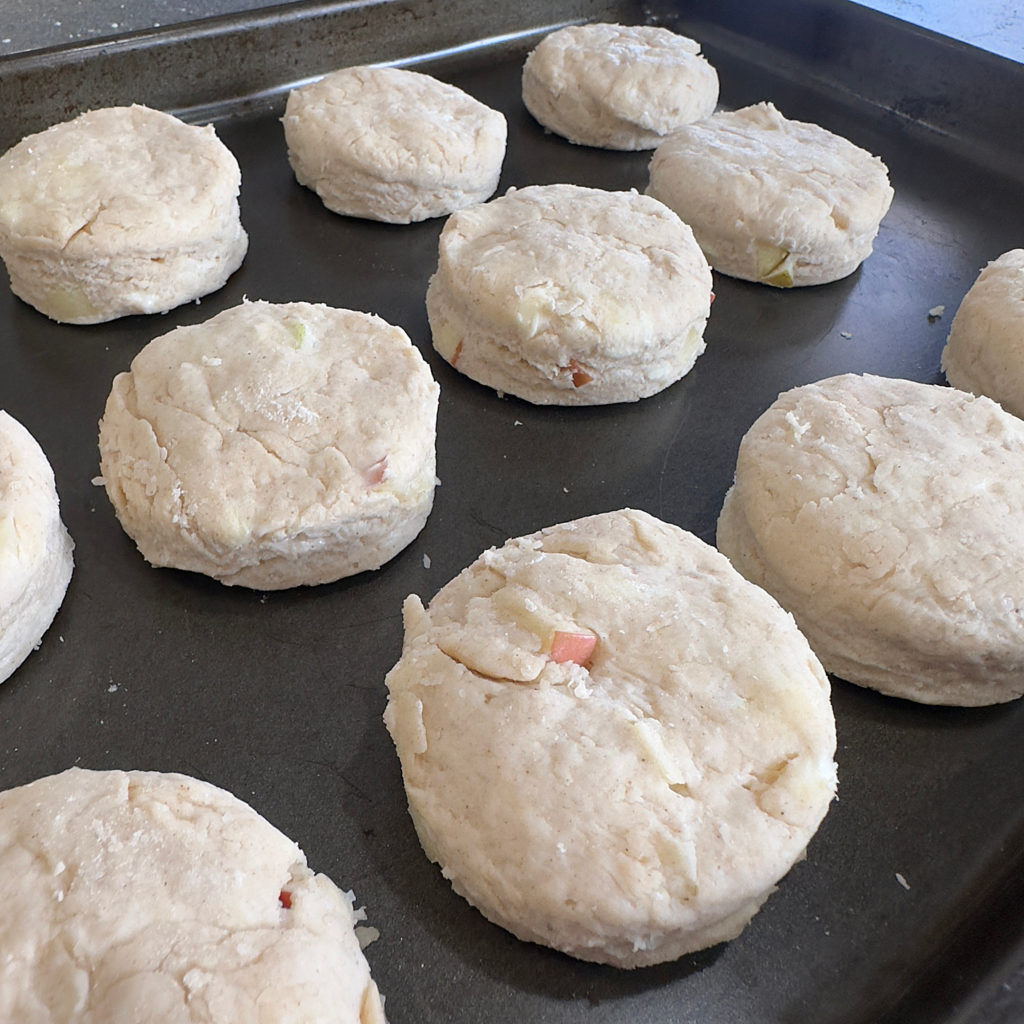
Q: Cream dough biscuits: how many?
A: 11